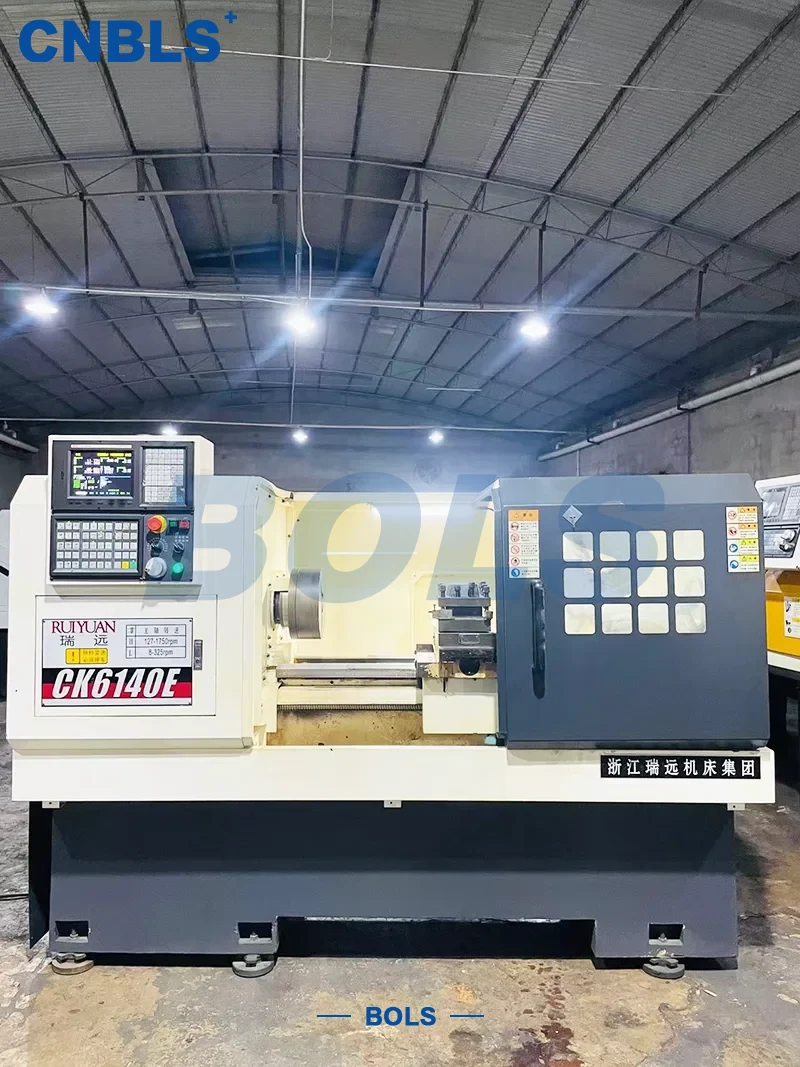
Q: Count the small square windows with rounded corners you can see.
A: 12